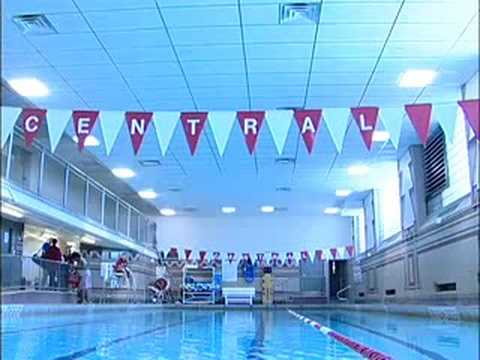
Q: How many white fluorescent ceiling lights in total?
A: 12